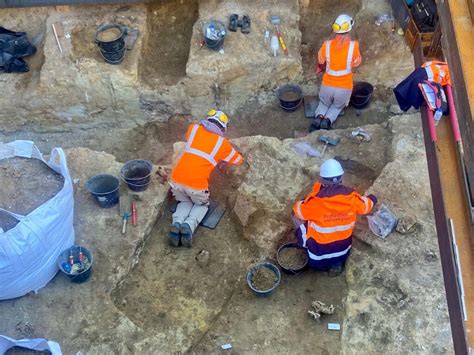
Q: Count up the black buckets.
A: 9